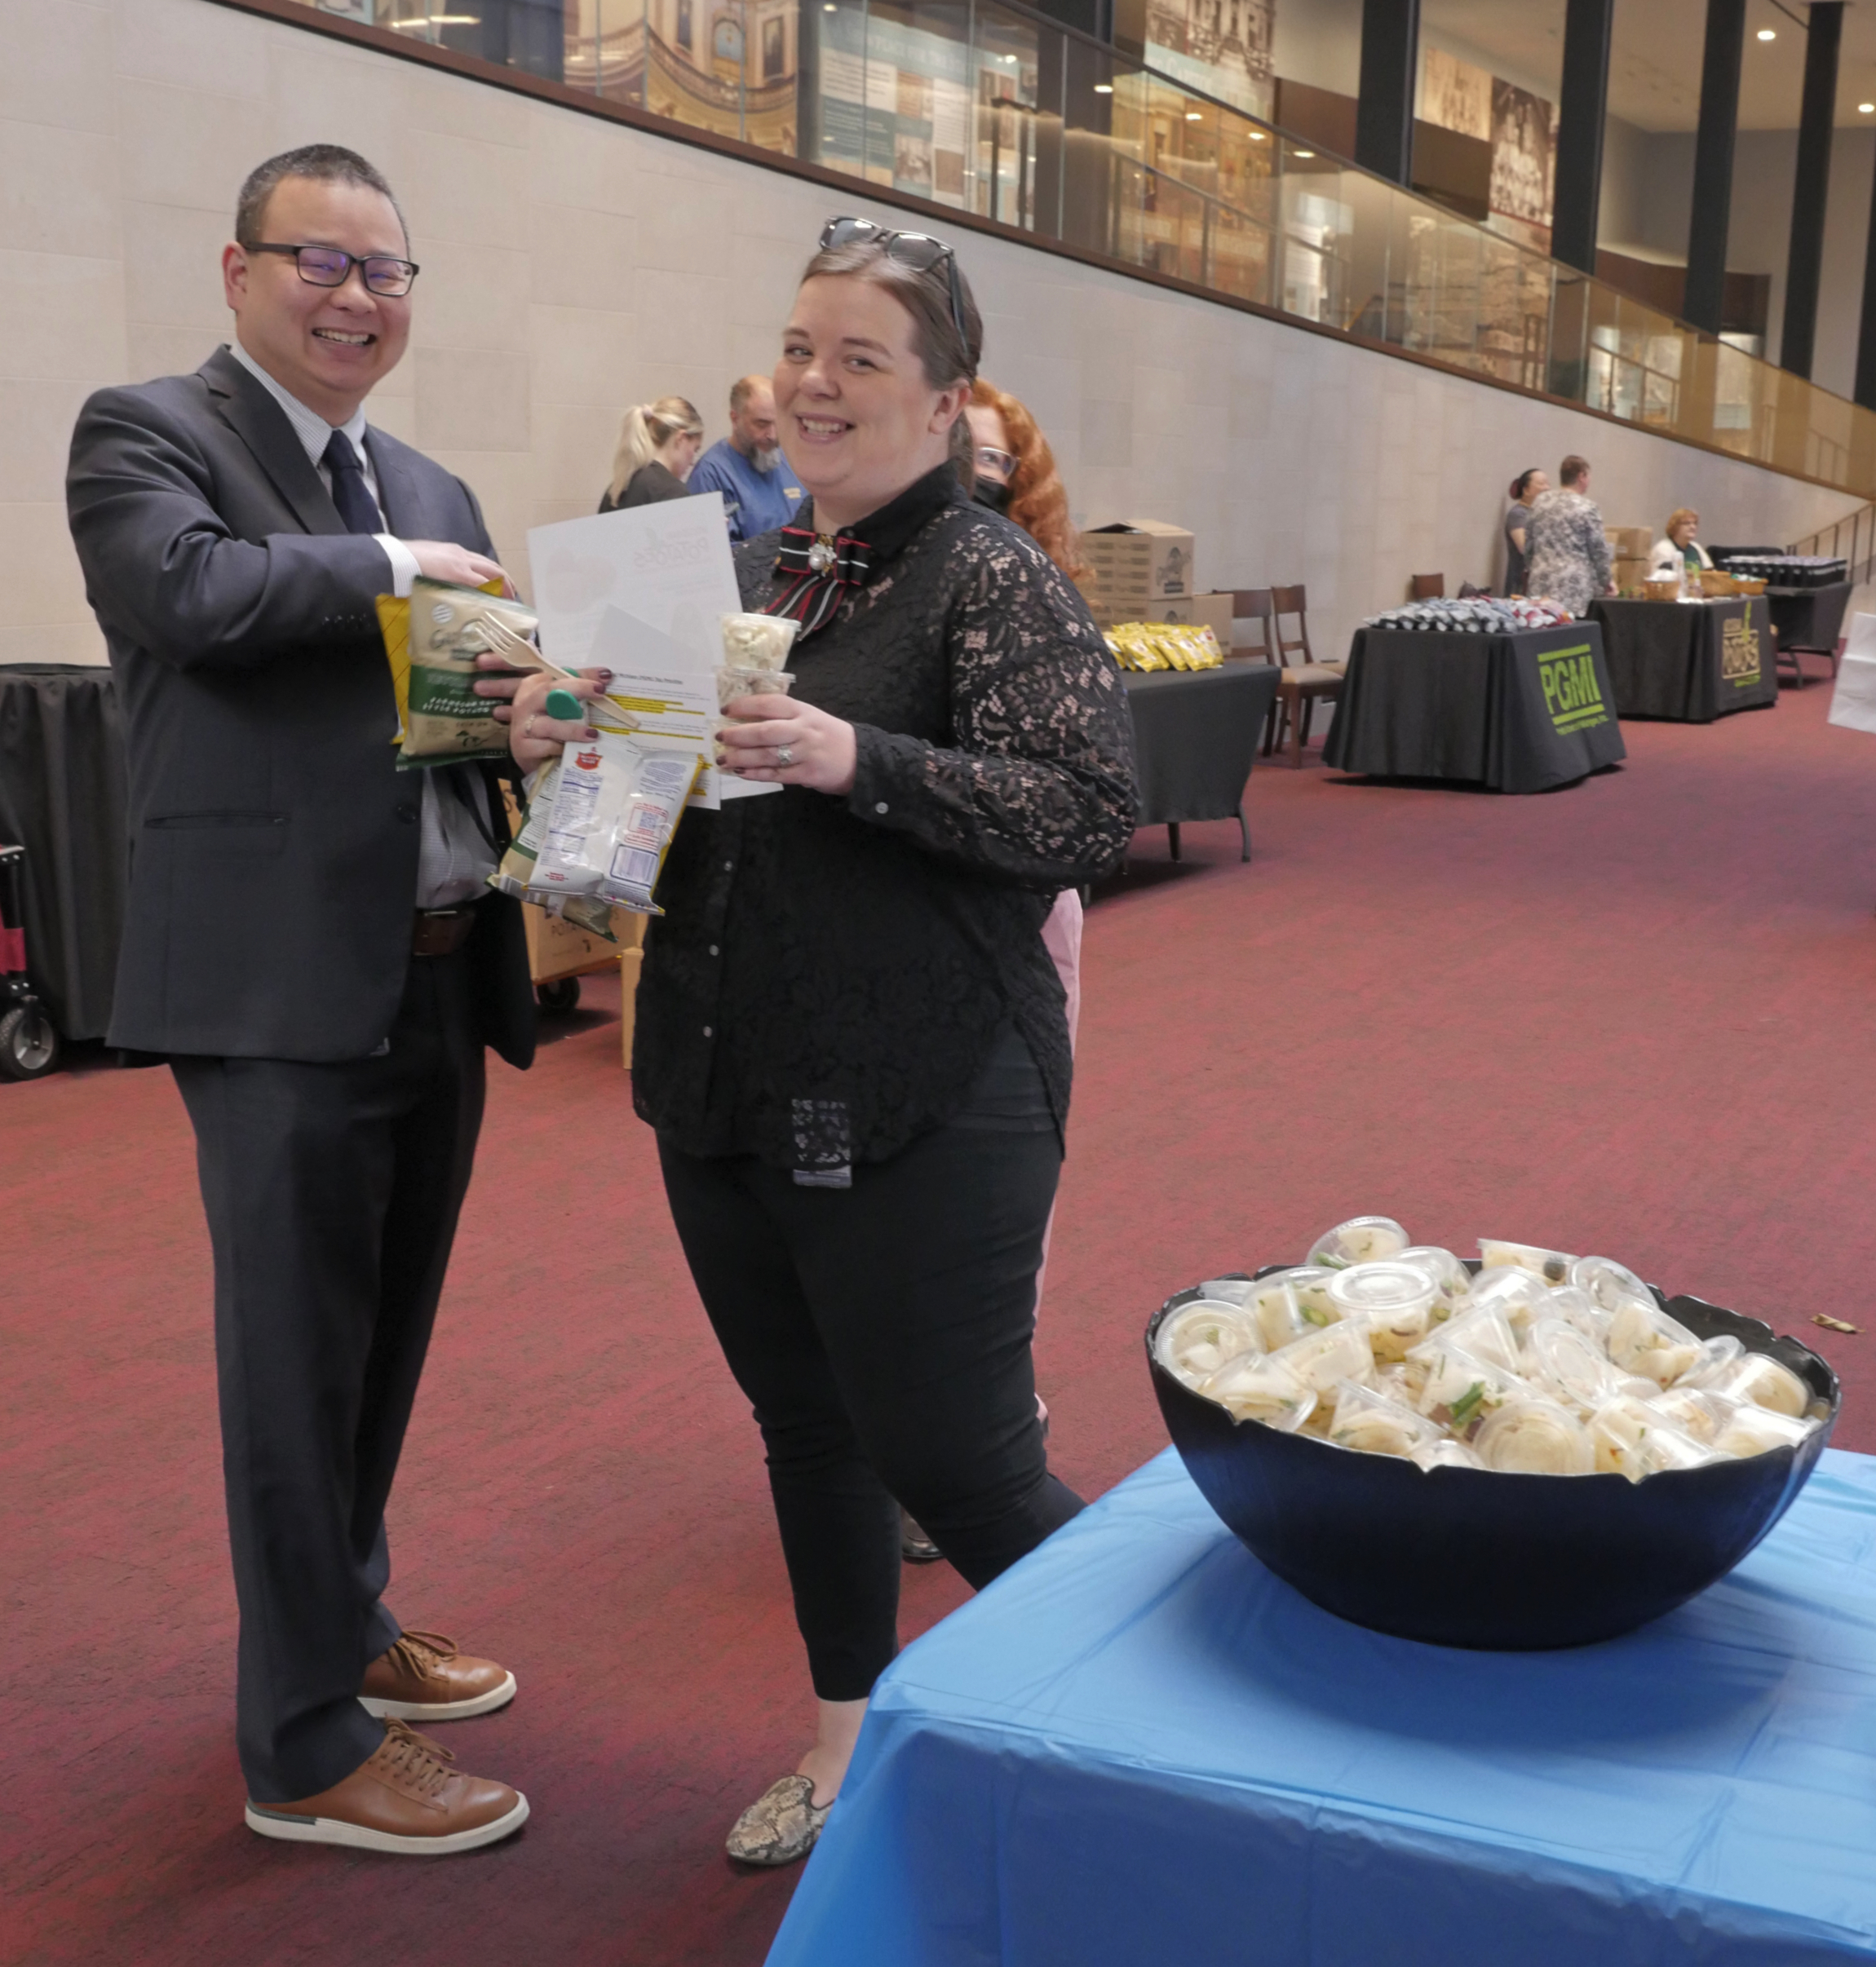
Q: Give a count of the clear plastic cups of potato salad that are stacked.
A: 3